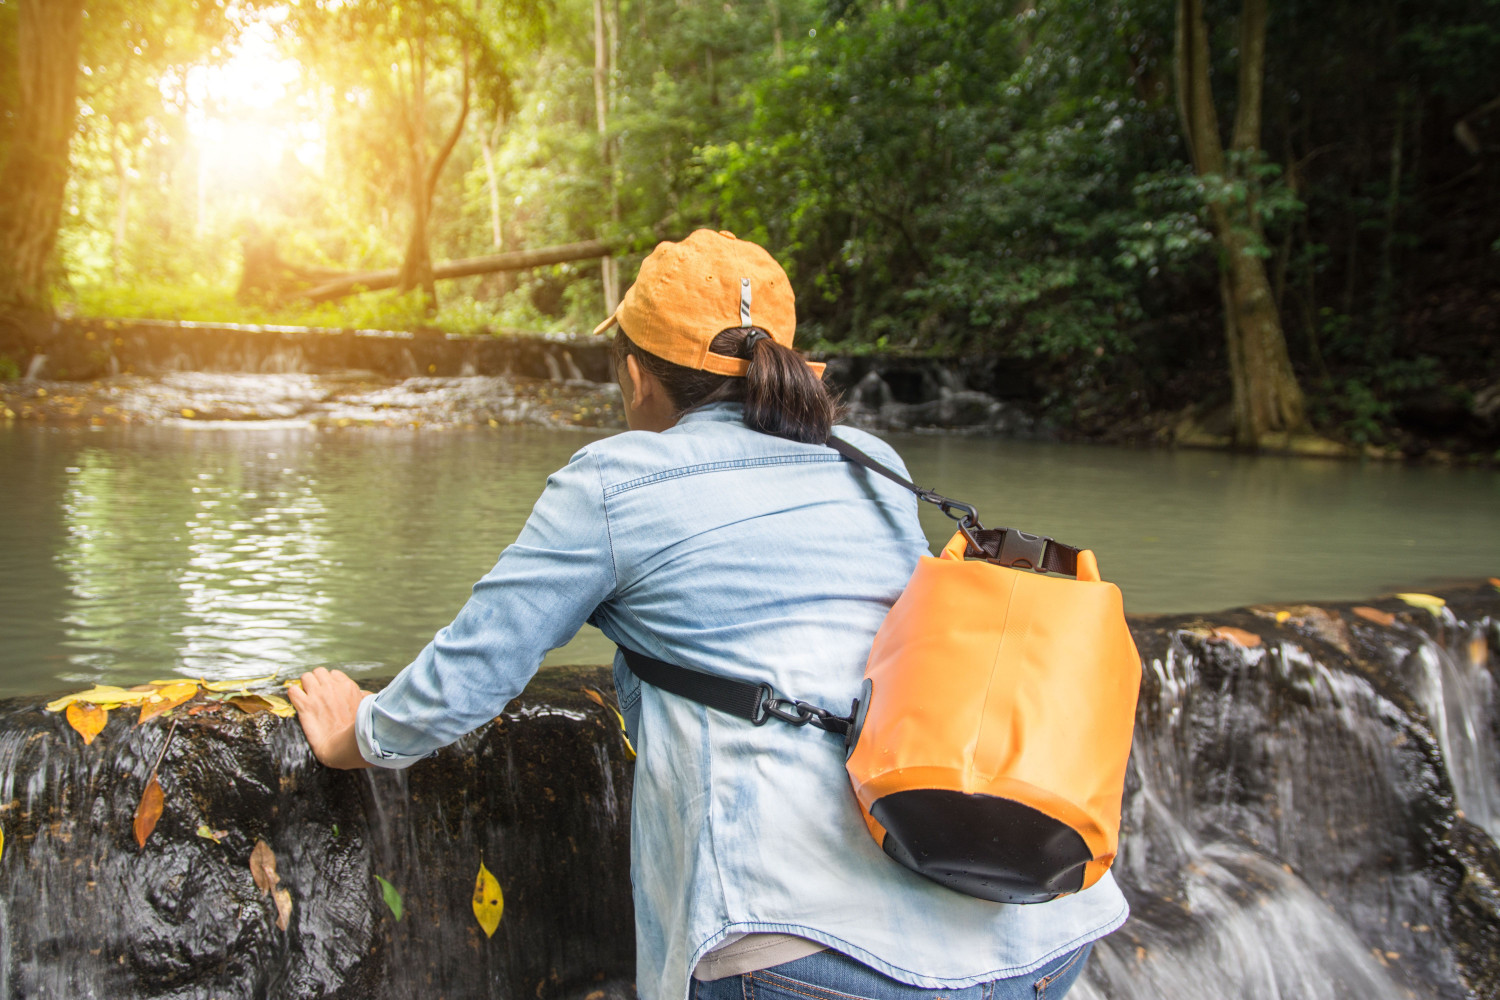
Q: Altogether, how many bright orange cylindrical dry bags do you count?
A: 1